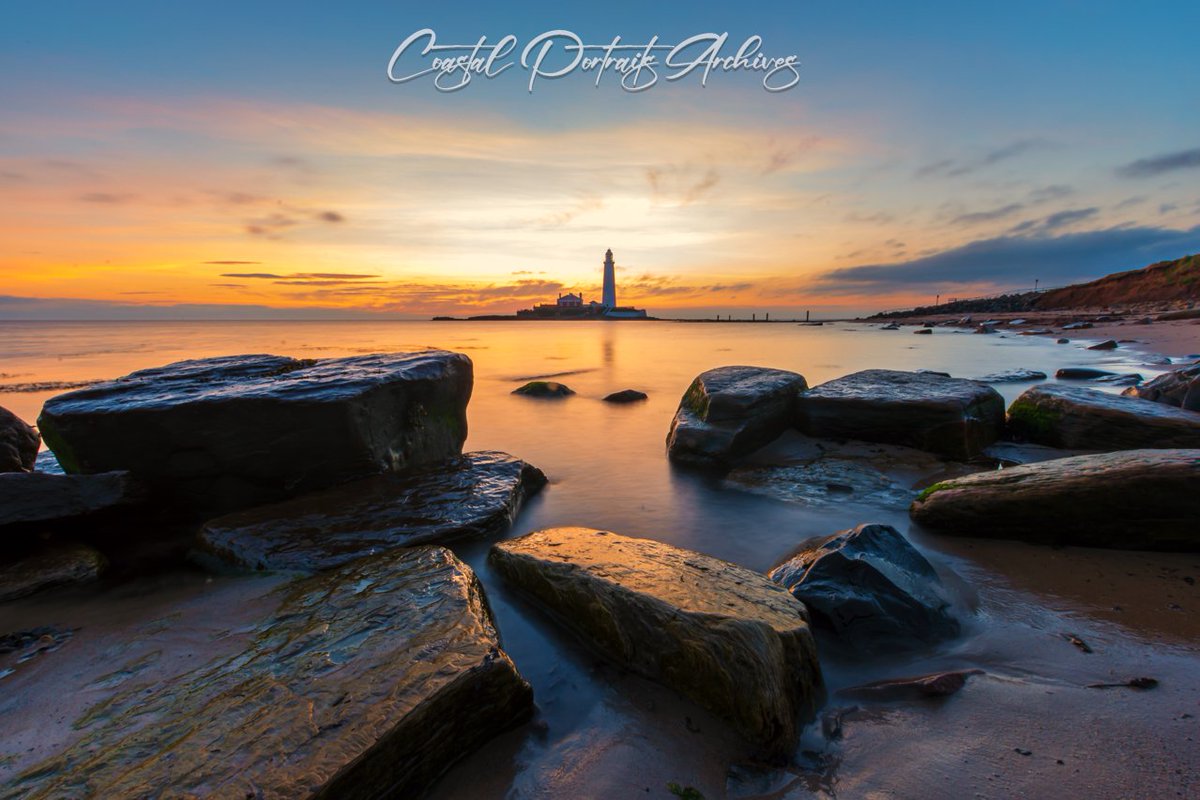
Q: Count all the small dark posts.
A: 5